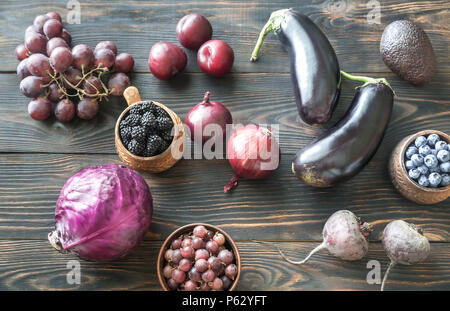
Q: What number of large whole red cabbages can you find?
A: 1